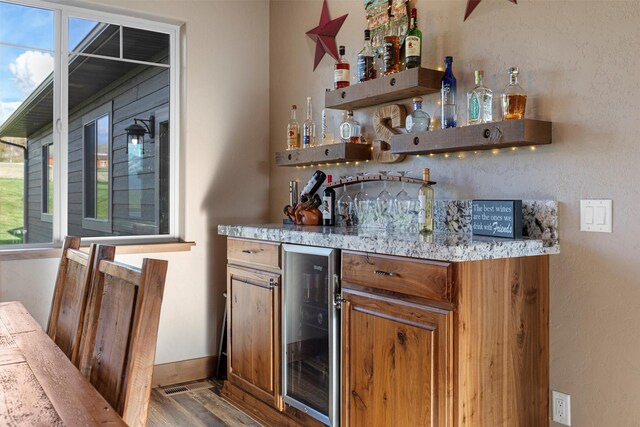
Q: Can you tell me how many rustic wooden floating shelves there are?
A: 3